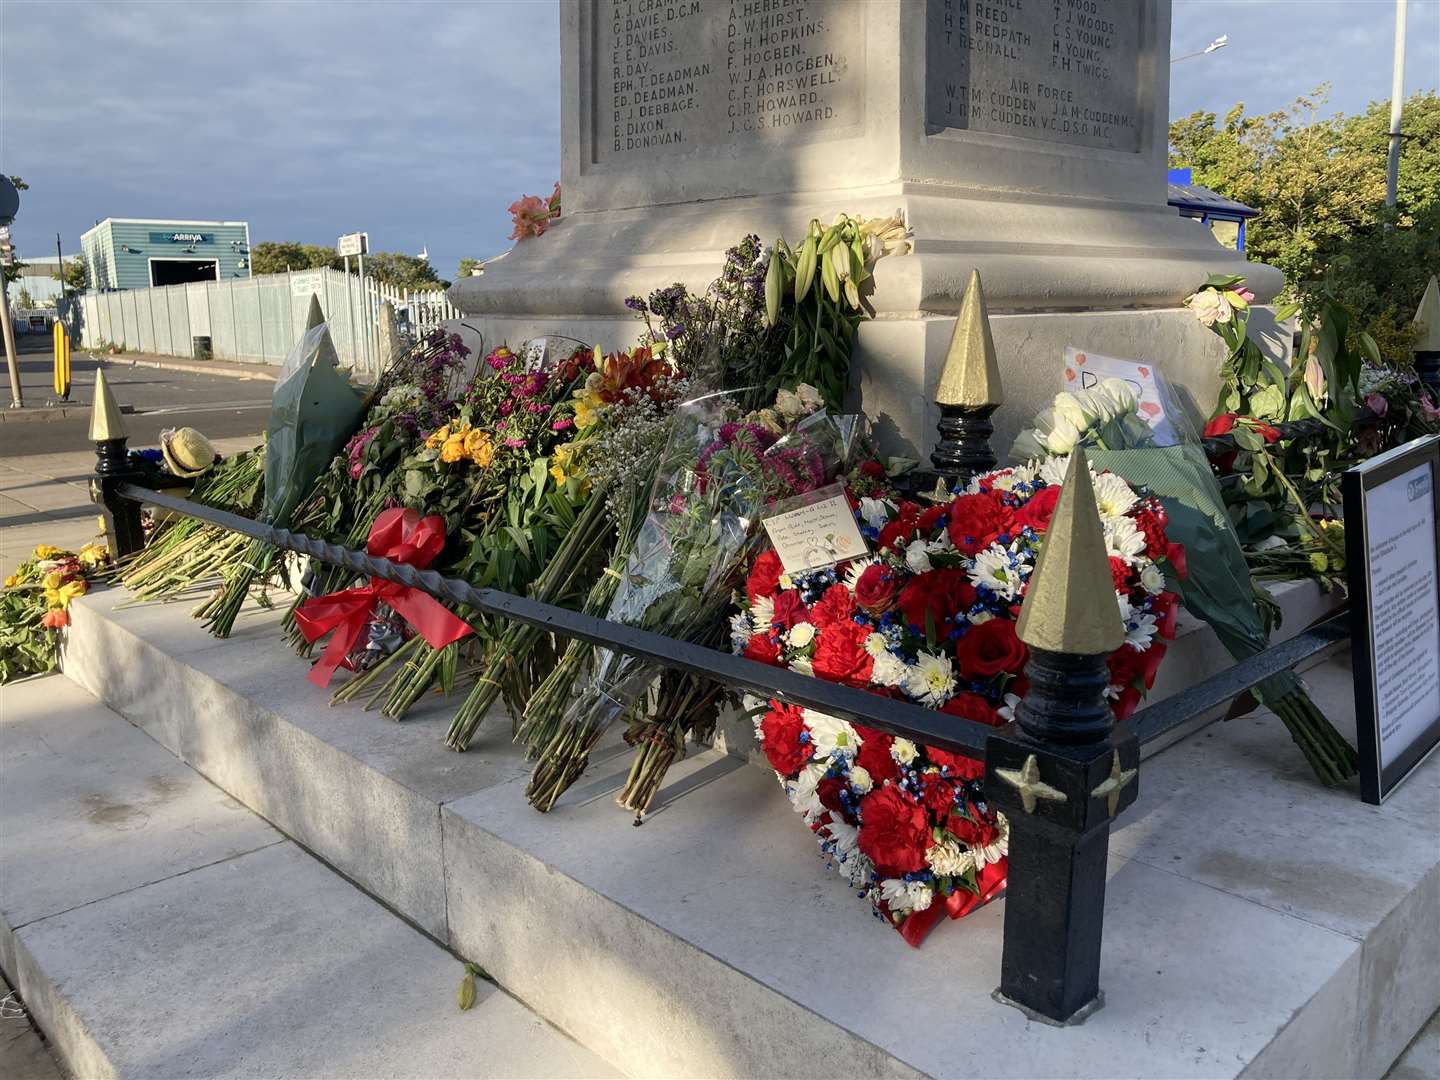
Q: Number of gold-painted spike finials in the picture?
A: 5